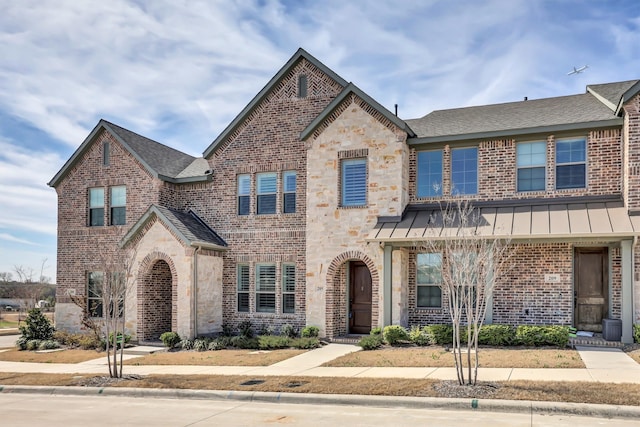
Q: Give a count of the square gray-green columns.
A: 3